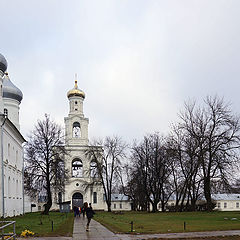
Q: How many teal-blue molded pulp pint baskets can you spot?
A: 0